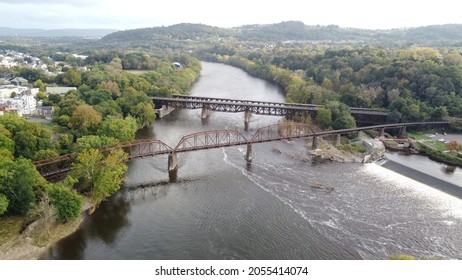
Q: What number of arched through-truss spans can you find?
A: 3